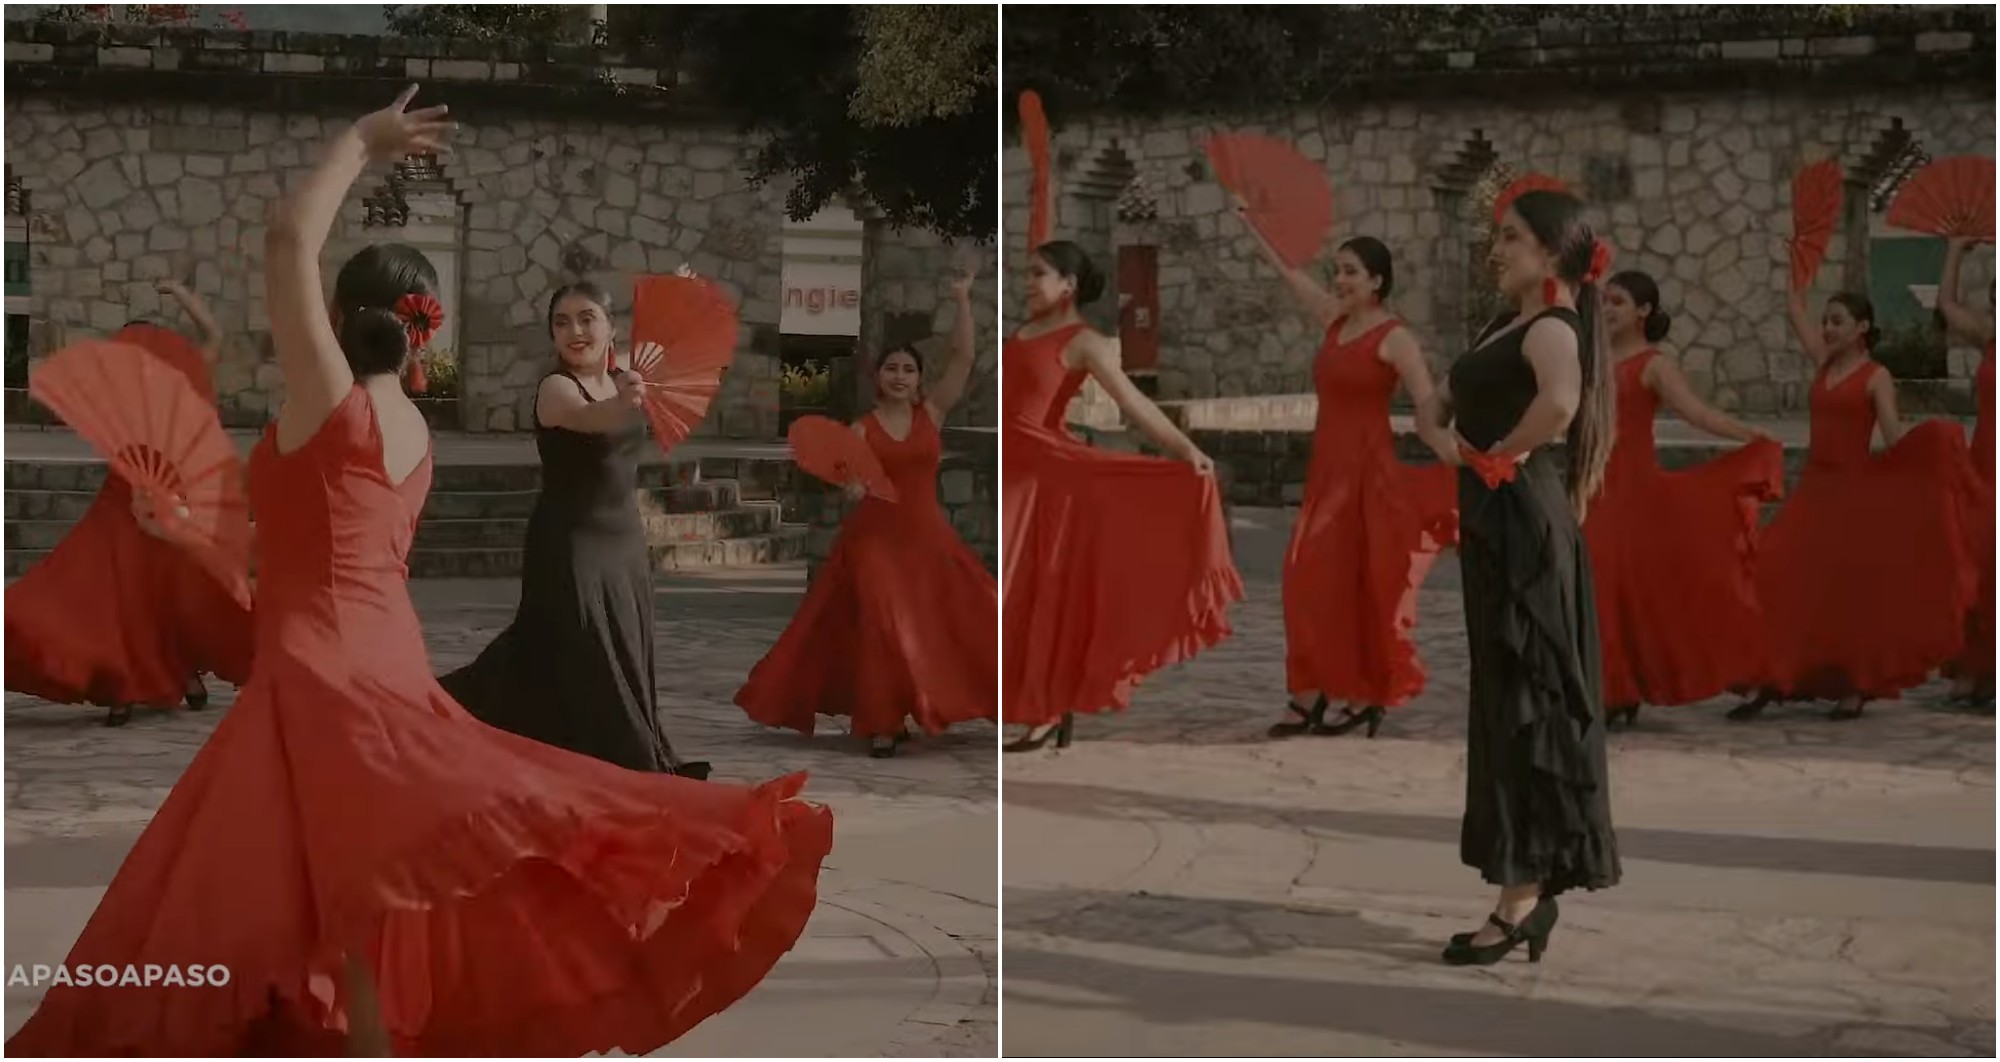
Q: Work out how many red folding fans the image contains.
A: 9